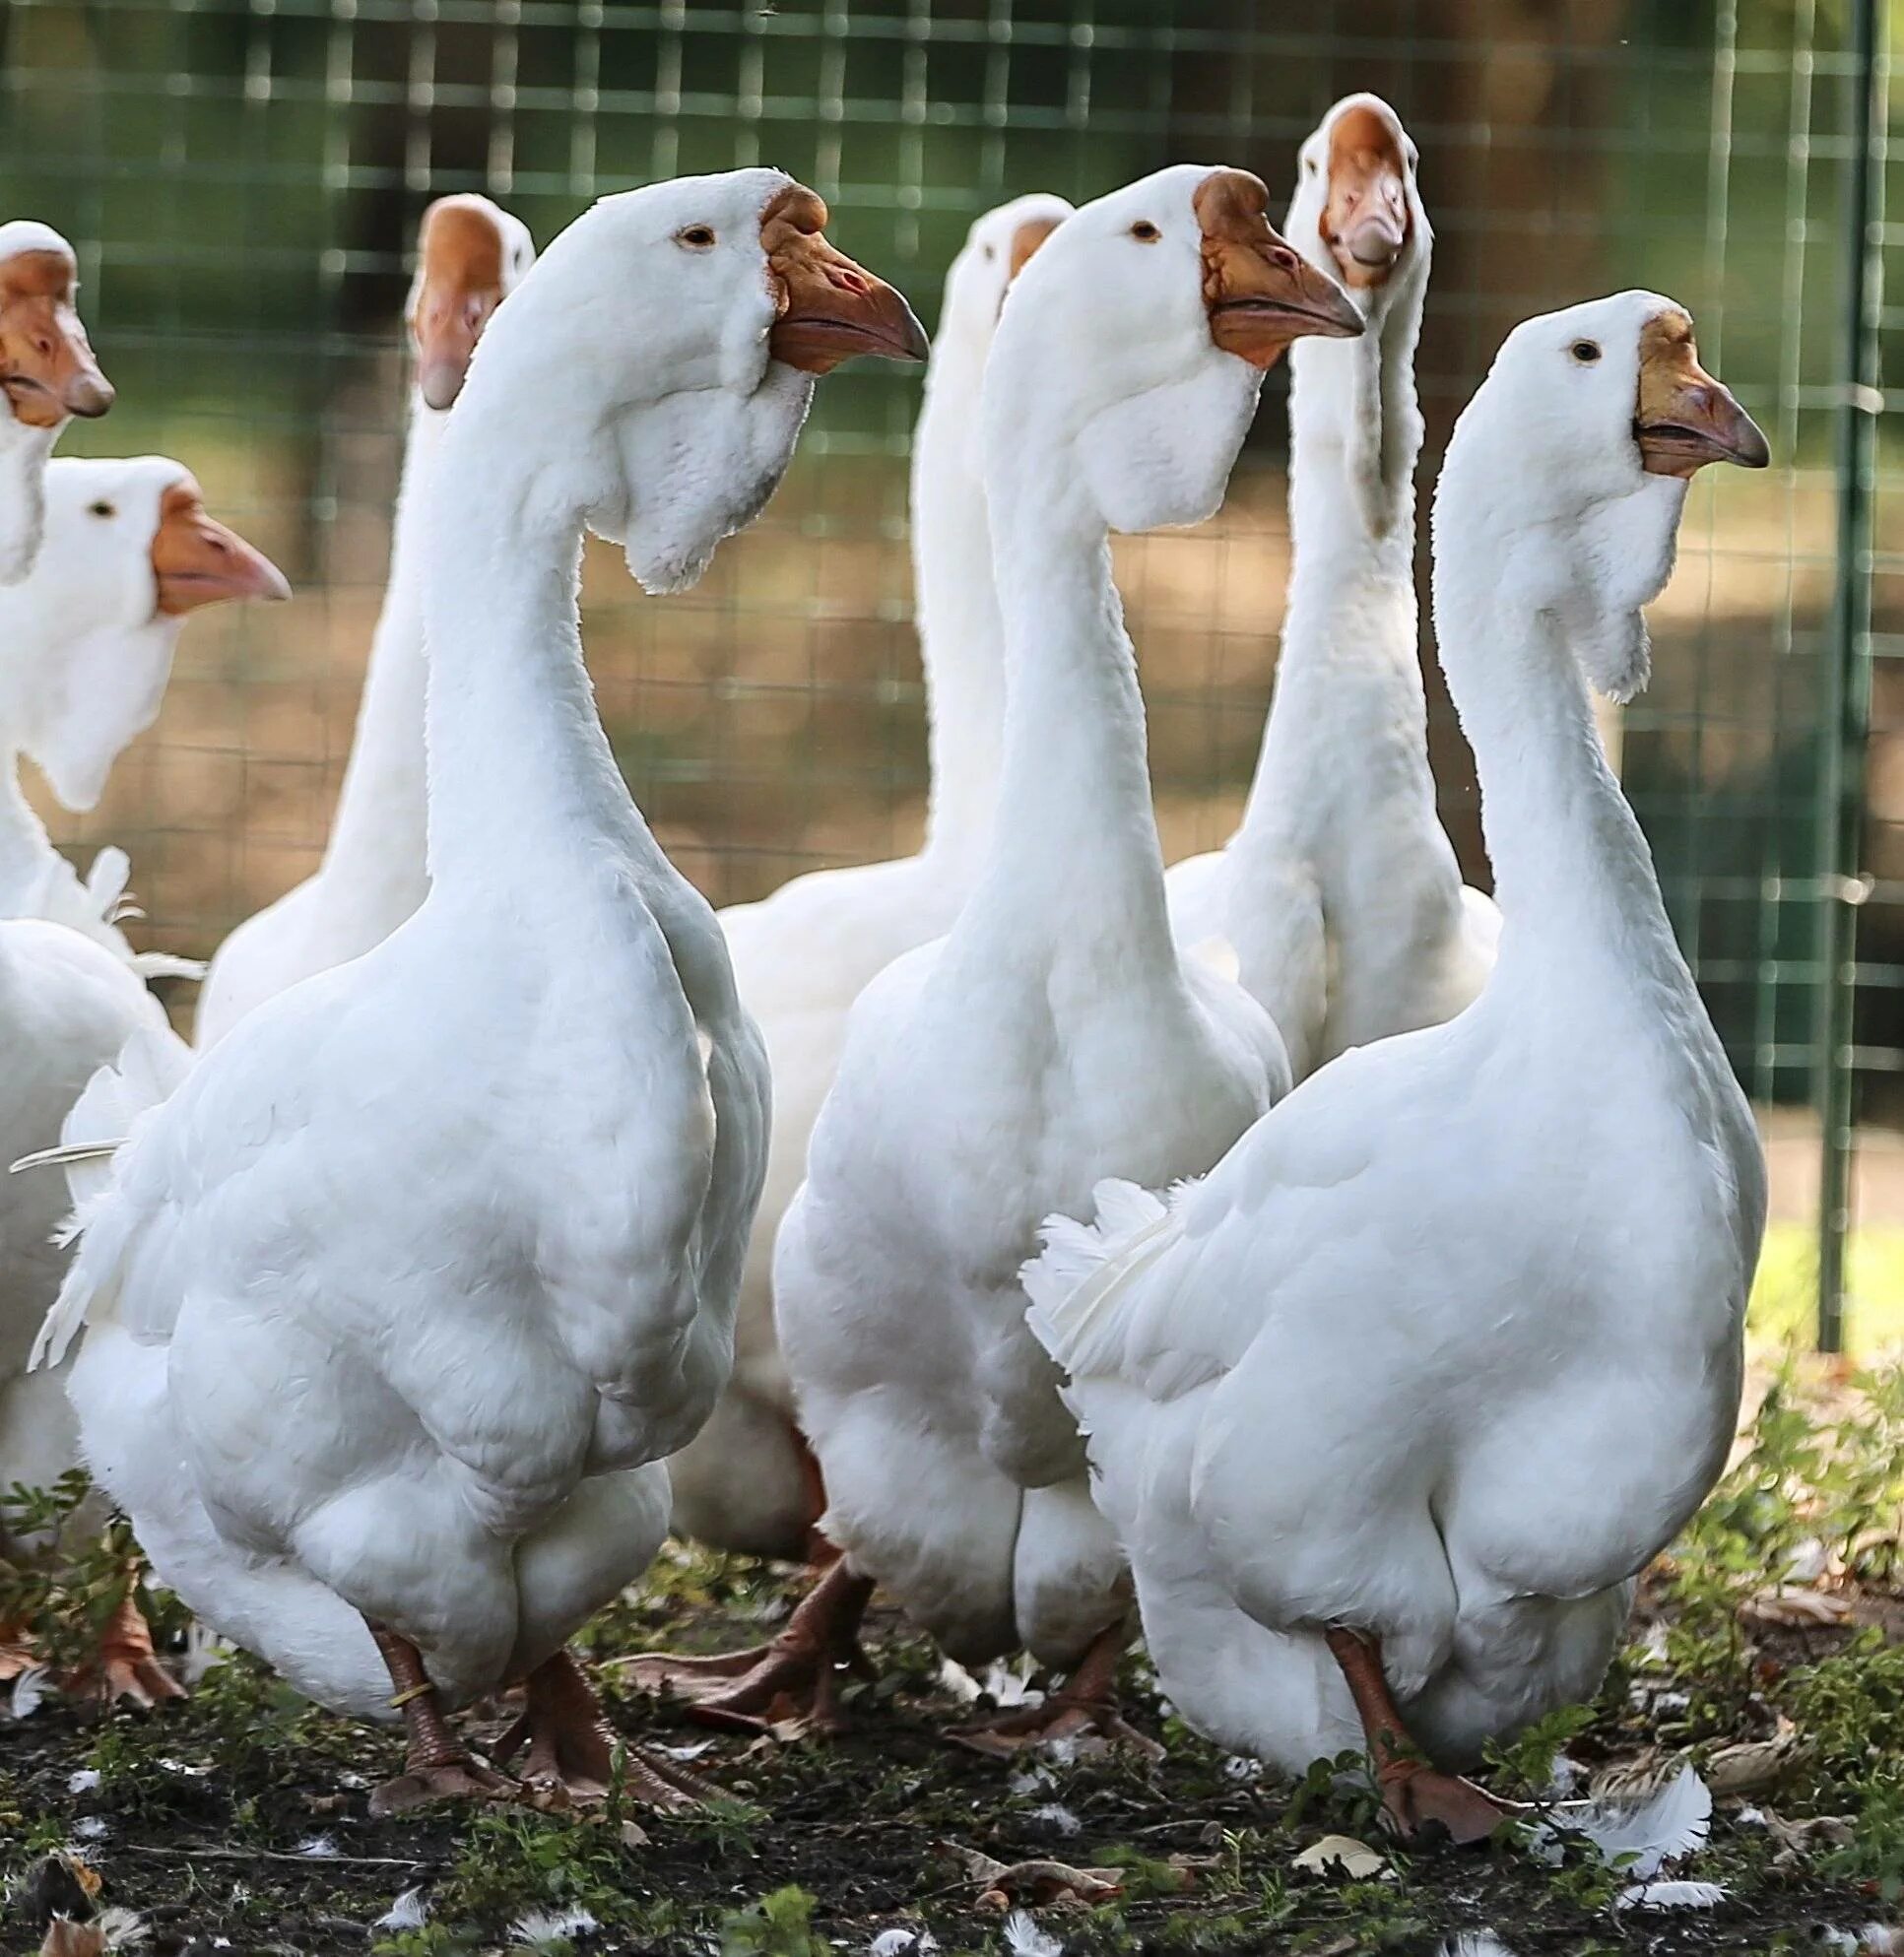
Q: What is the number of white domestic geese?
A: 8